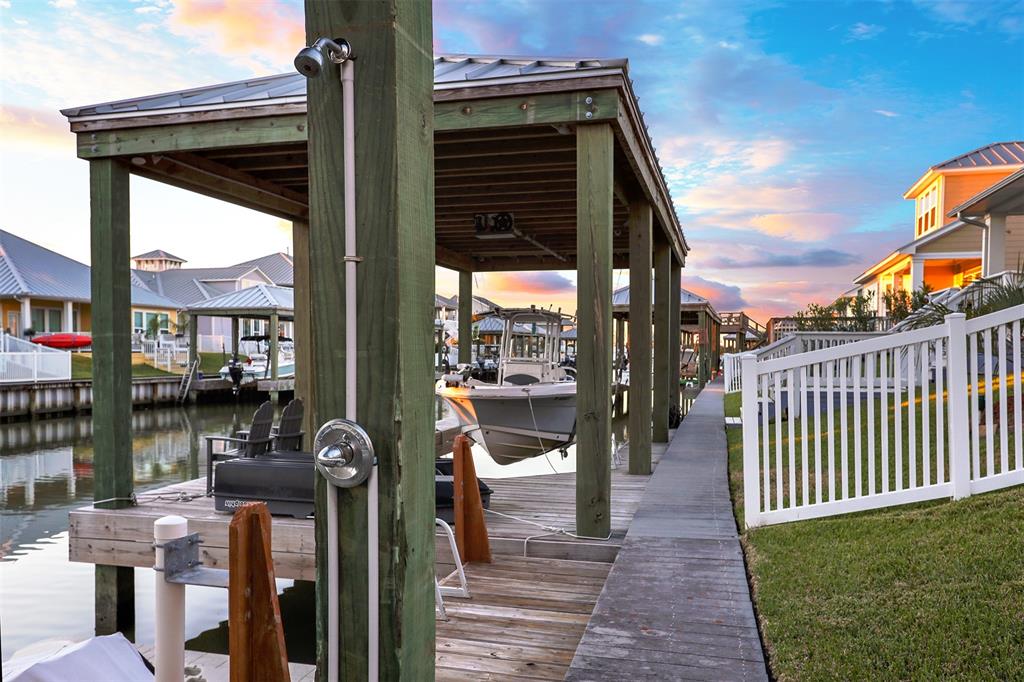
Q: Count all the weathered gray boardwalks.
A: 1